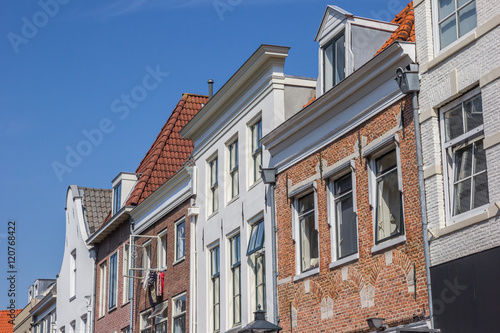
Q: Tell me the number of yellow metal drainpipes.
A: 0